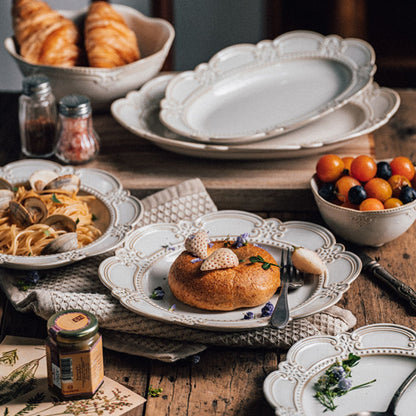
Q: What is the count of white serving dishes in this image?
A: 7